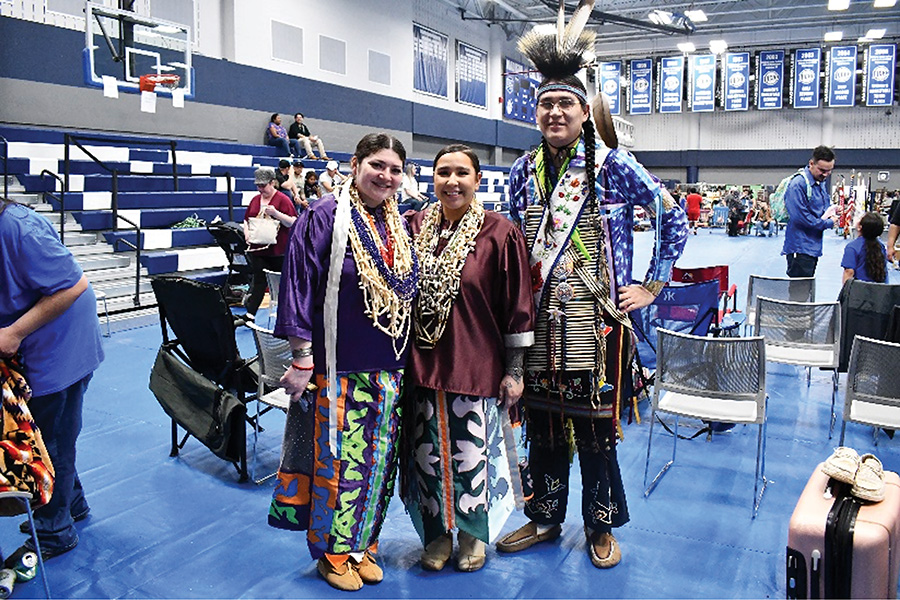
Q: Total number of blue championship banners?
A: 9